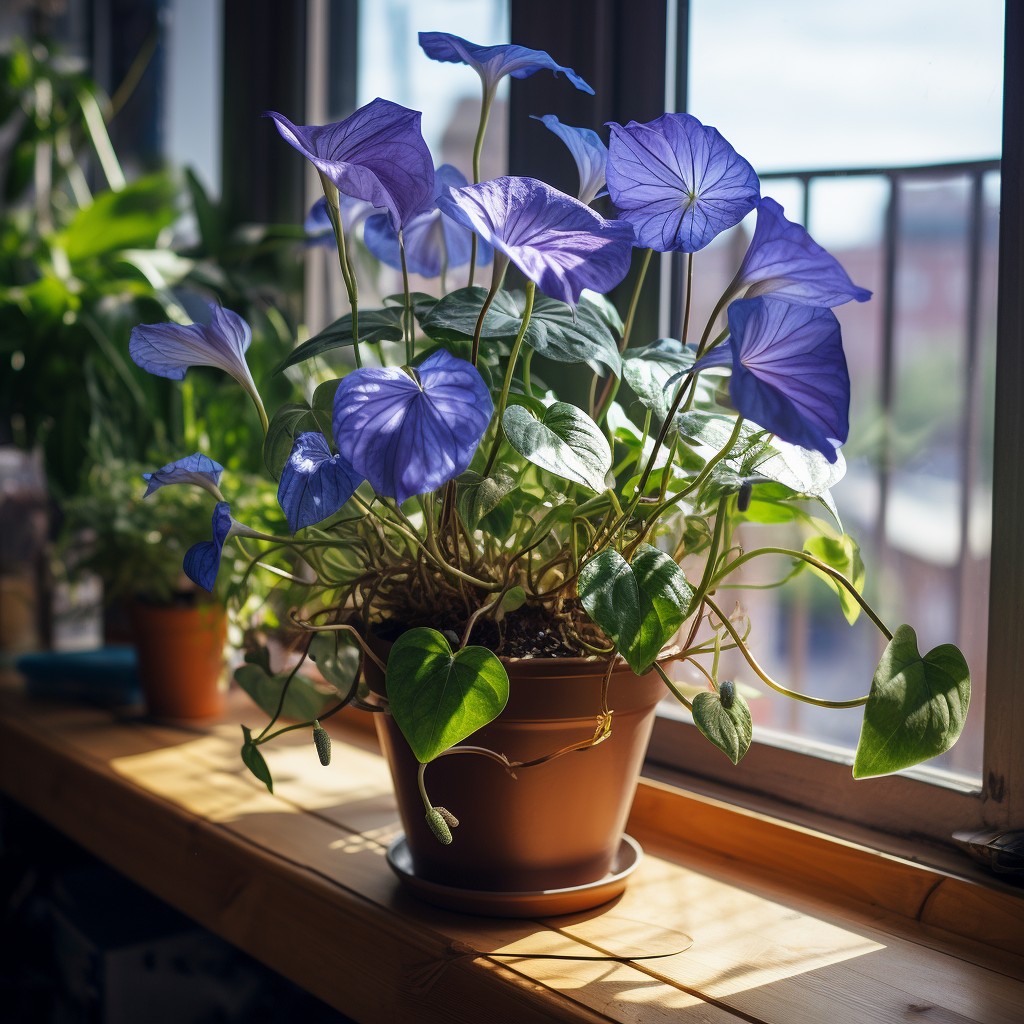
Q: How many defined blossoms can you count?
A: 12